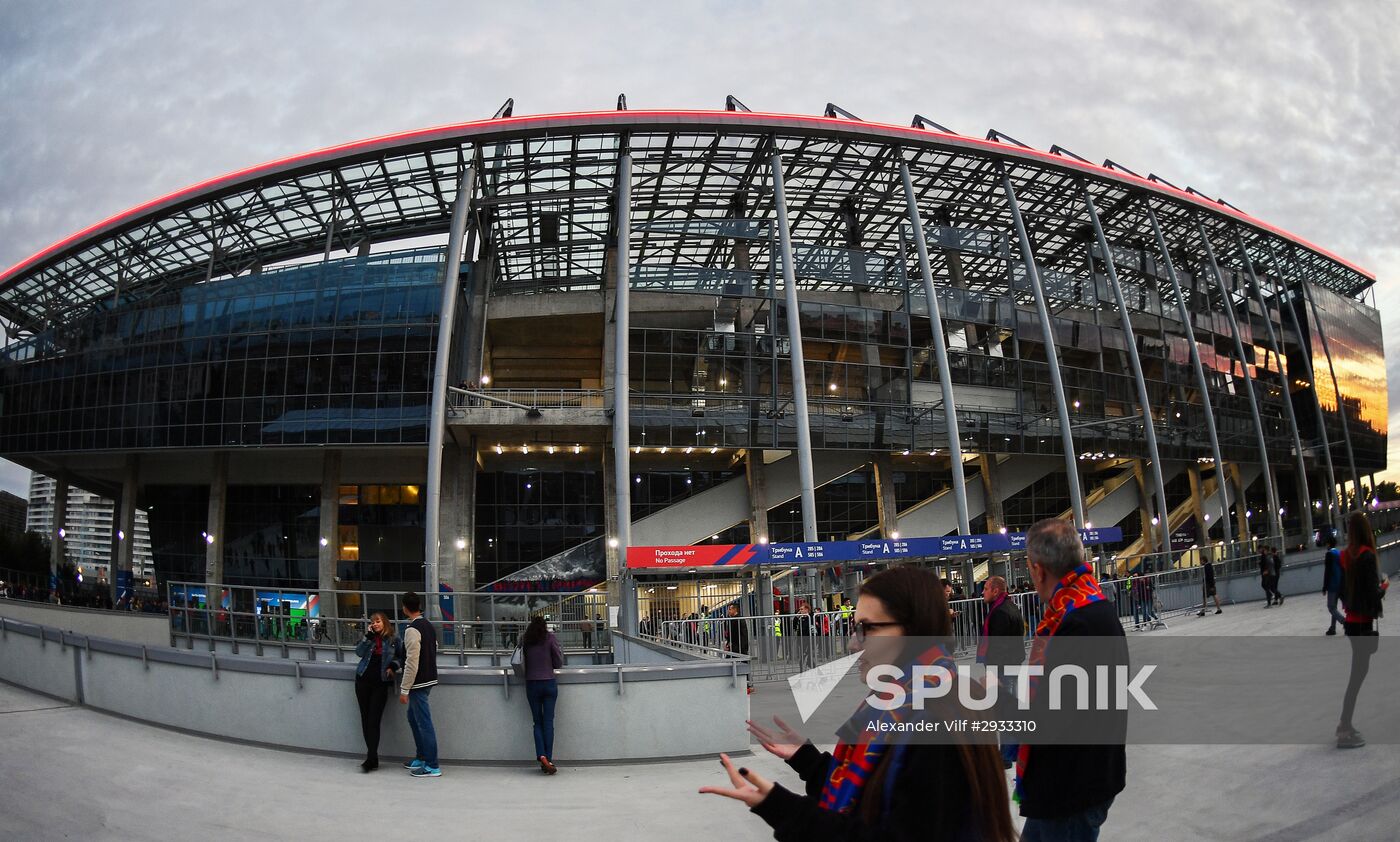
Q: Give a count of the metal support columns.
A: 11